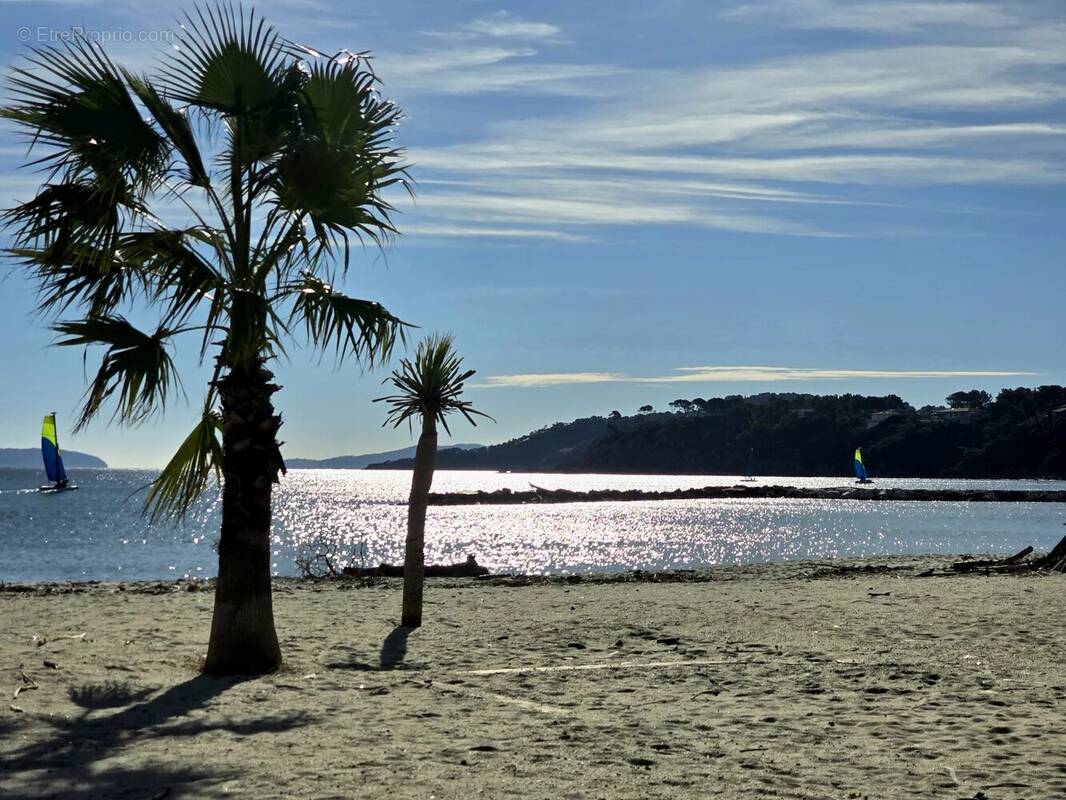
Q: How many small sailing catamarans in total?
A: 2